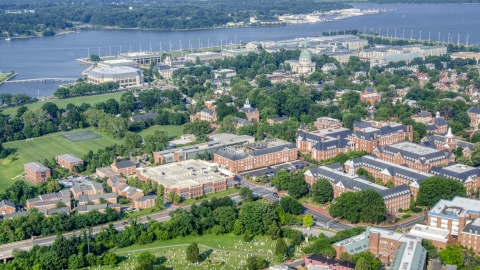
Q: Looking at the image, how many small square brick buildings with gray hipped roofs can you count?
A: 2